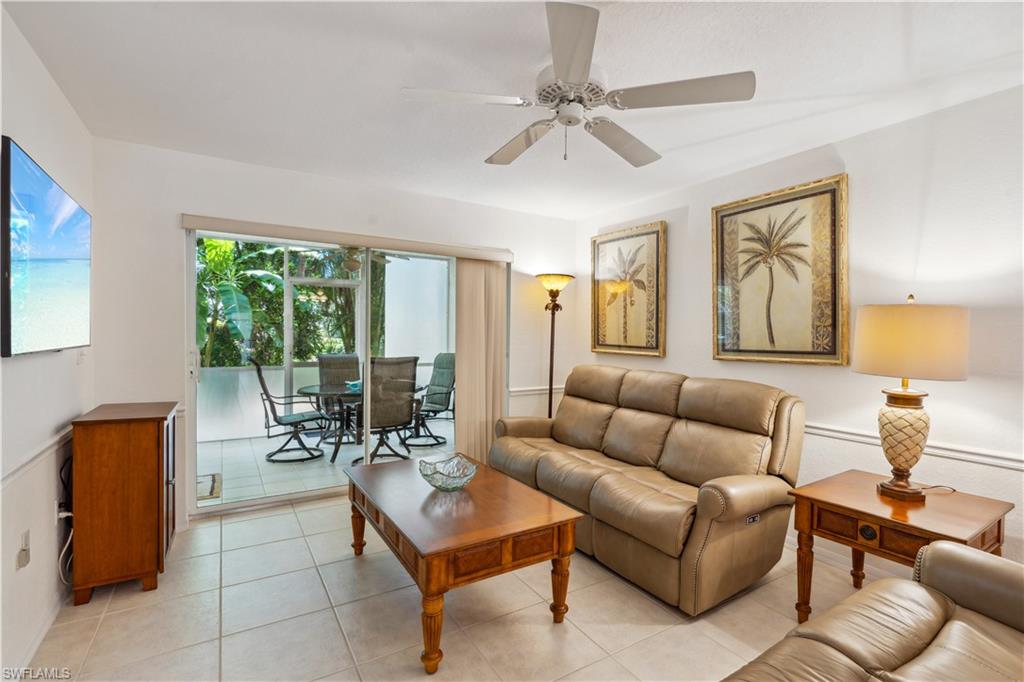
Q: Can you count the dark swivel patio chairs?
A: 4